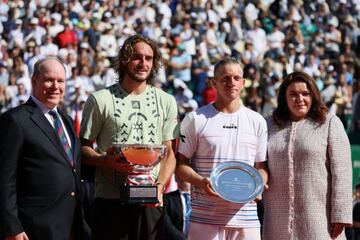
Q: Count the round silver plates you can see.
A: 1